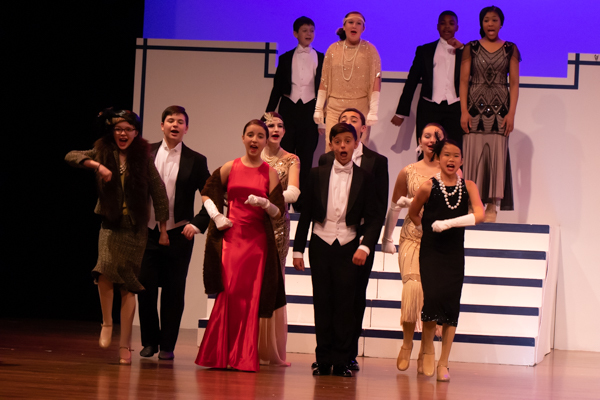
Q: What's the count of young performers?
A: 12